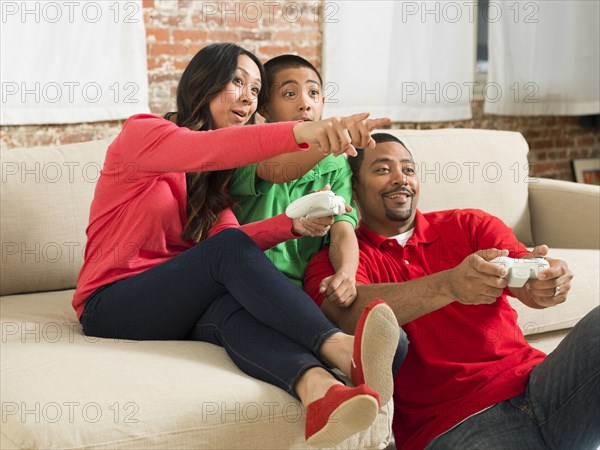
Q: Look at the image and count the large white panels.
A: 3